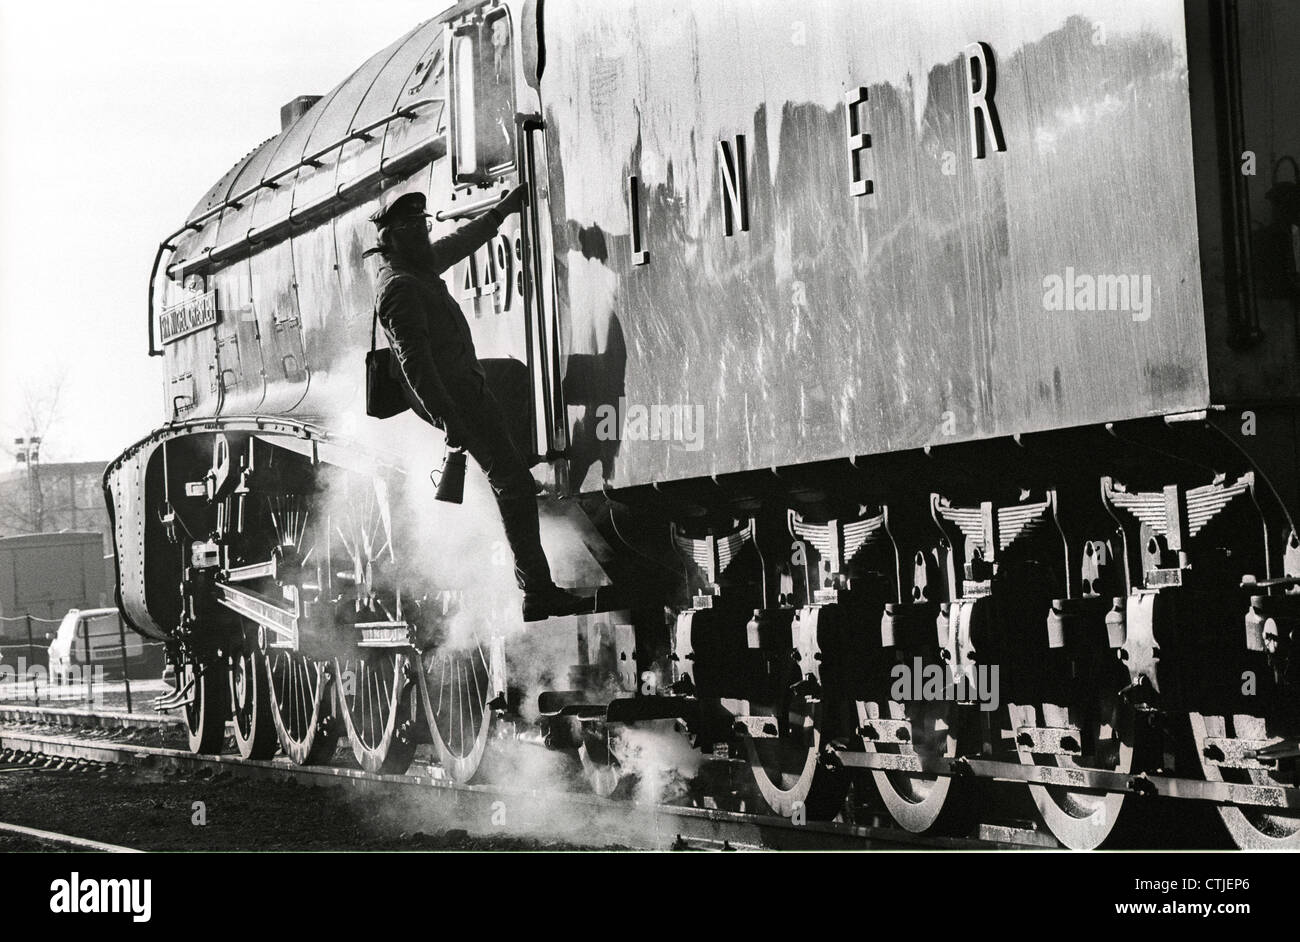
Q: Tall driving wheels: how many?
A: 3